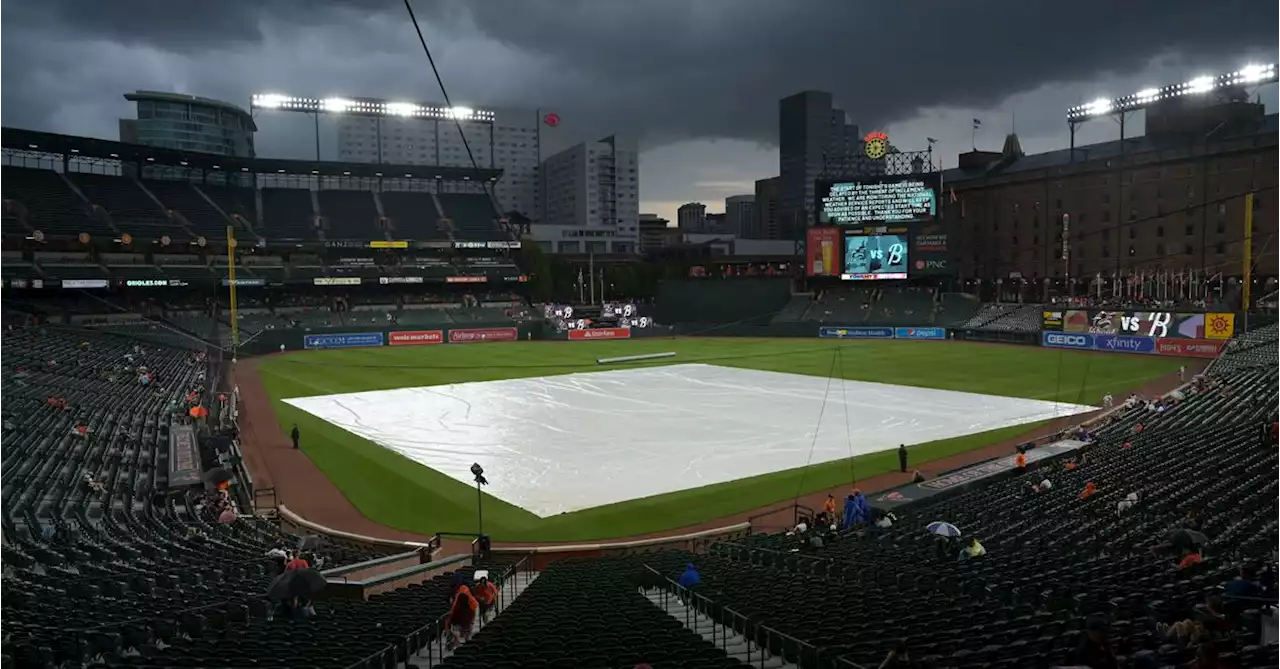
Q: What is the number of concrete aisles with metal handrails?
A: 2